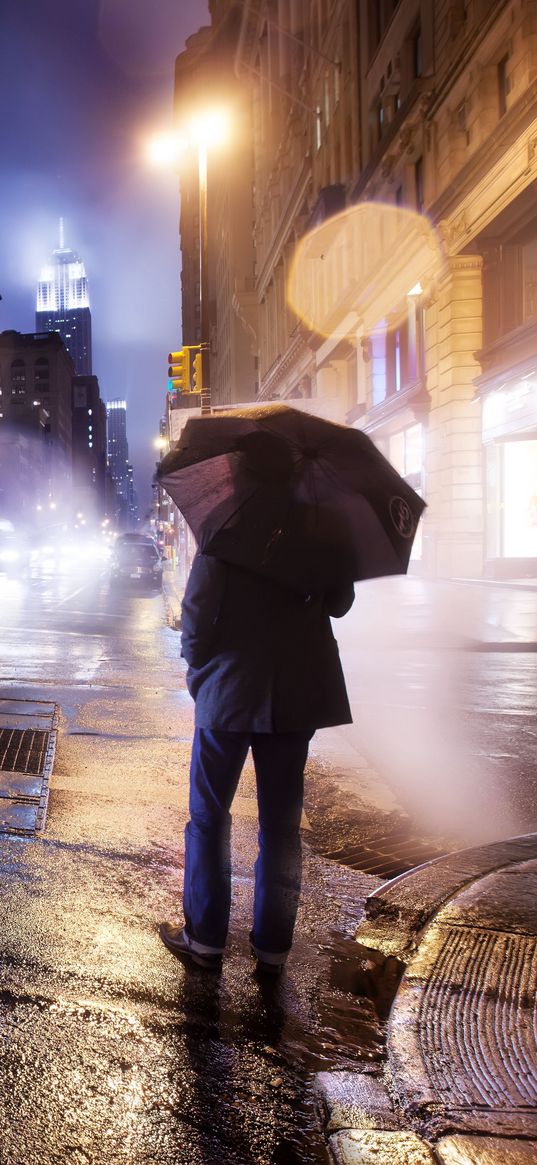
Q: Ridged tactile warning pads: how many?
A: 1